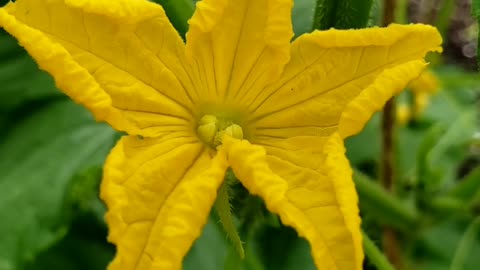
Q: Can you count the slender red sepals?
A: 0